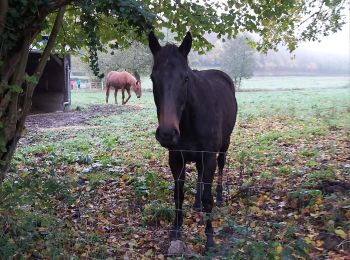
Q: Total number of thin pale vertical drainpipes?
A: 1